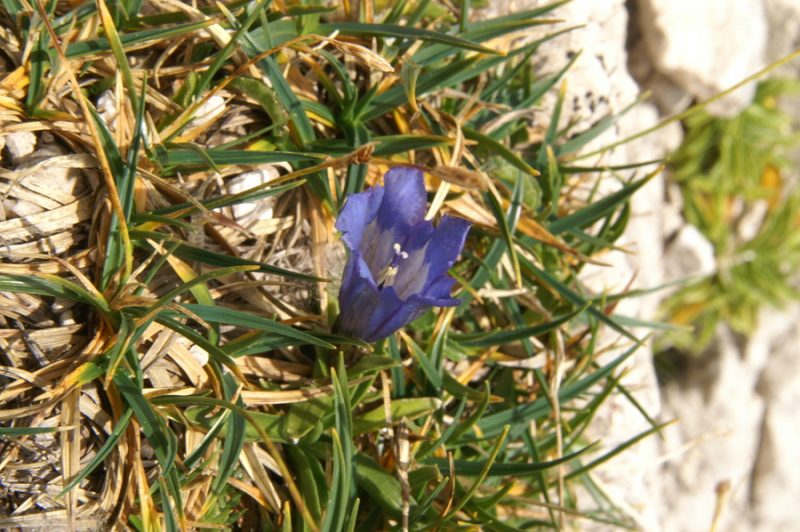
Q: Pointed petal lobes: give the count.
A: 5